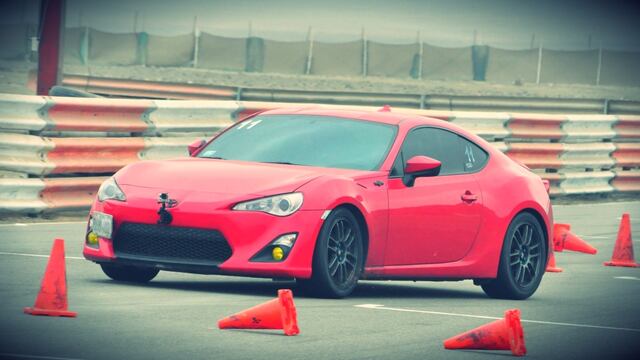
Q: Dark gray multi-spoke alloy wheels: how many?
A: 2